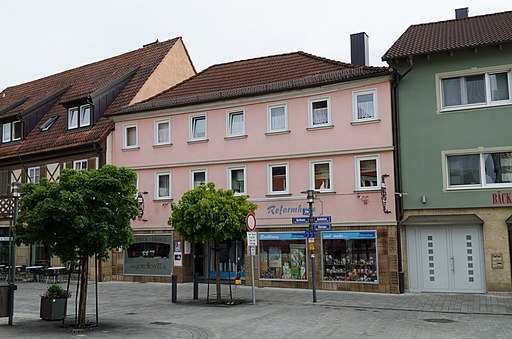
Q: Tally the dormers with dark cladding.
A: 2